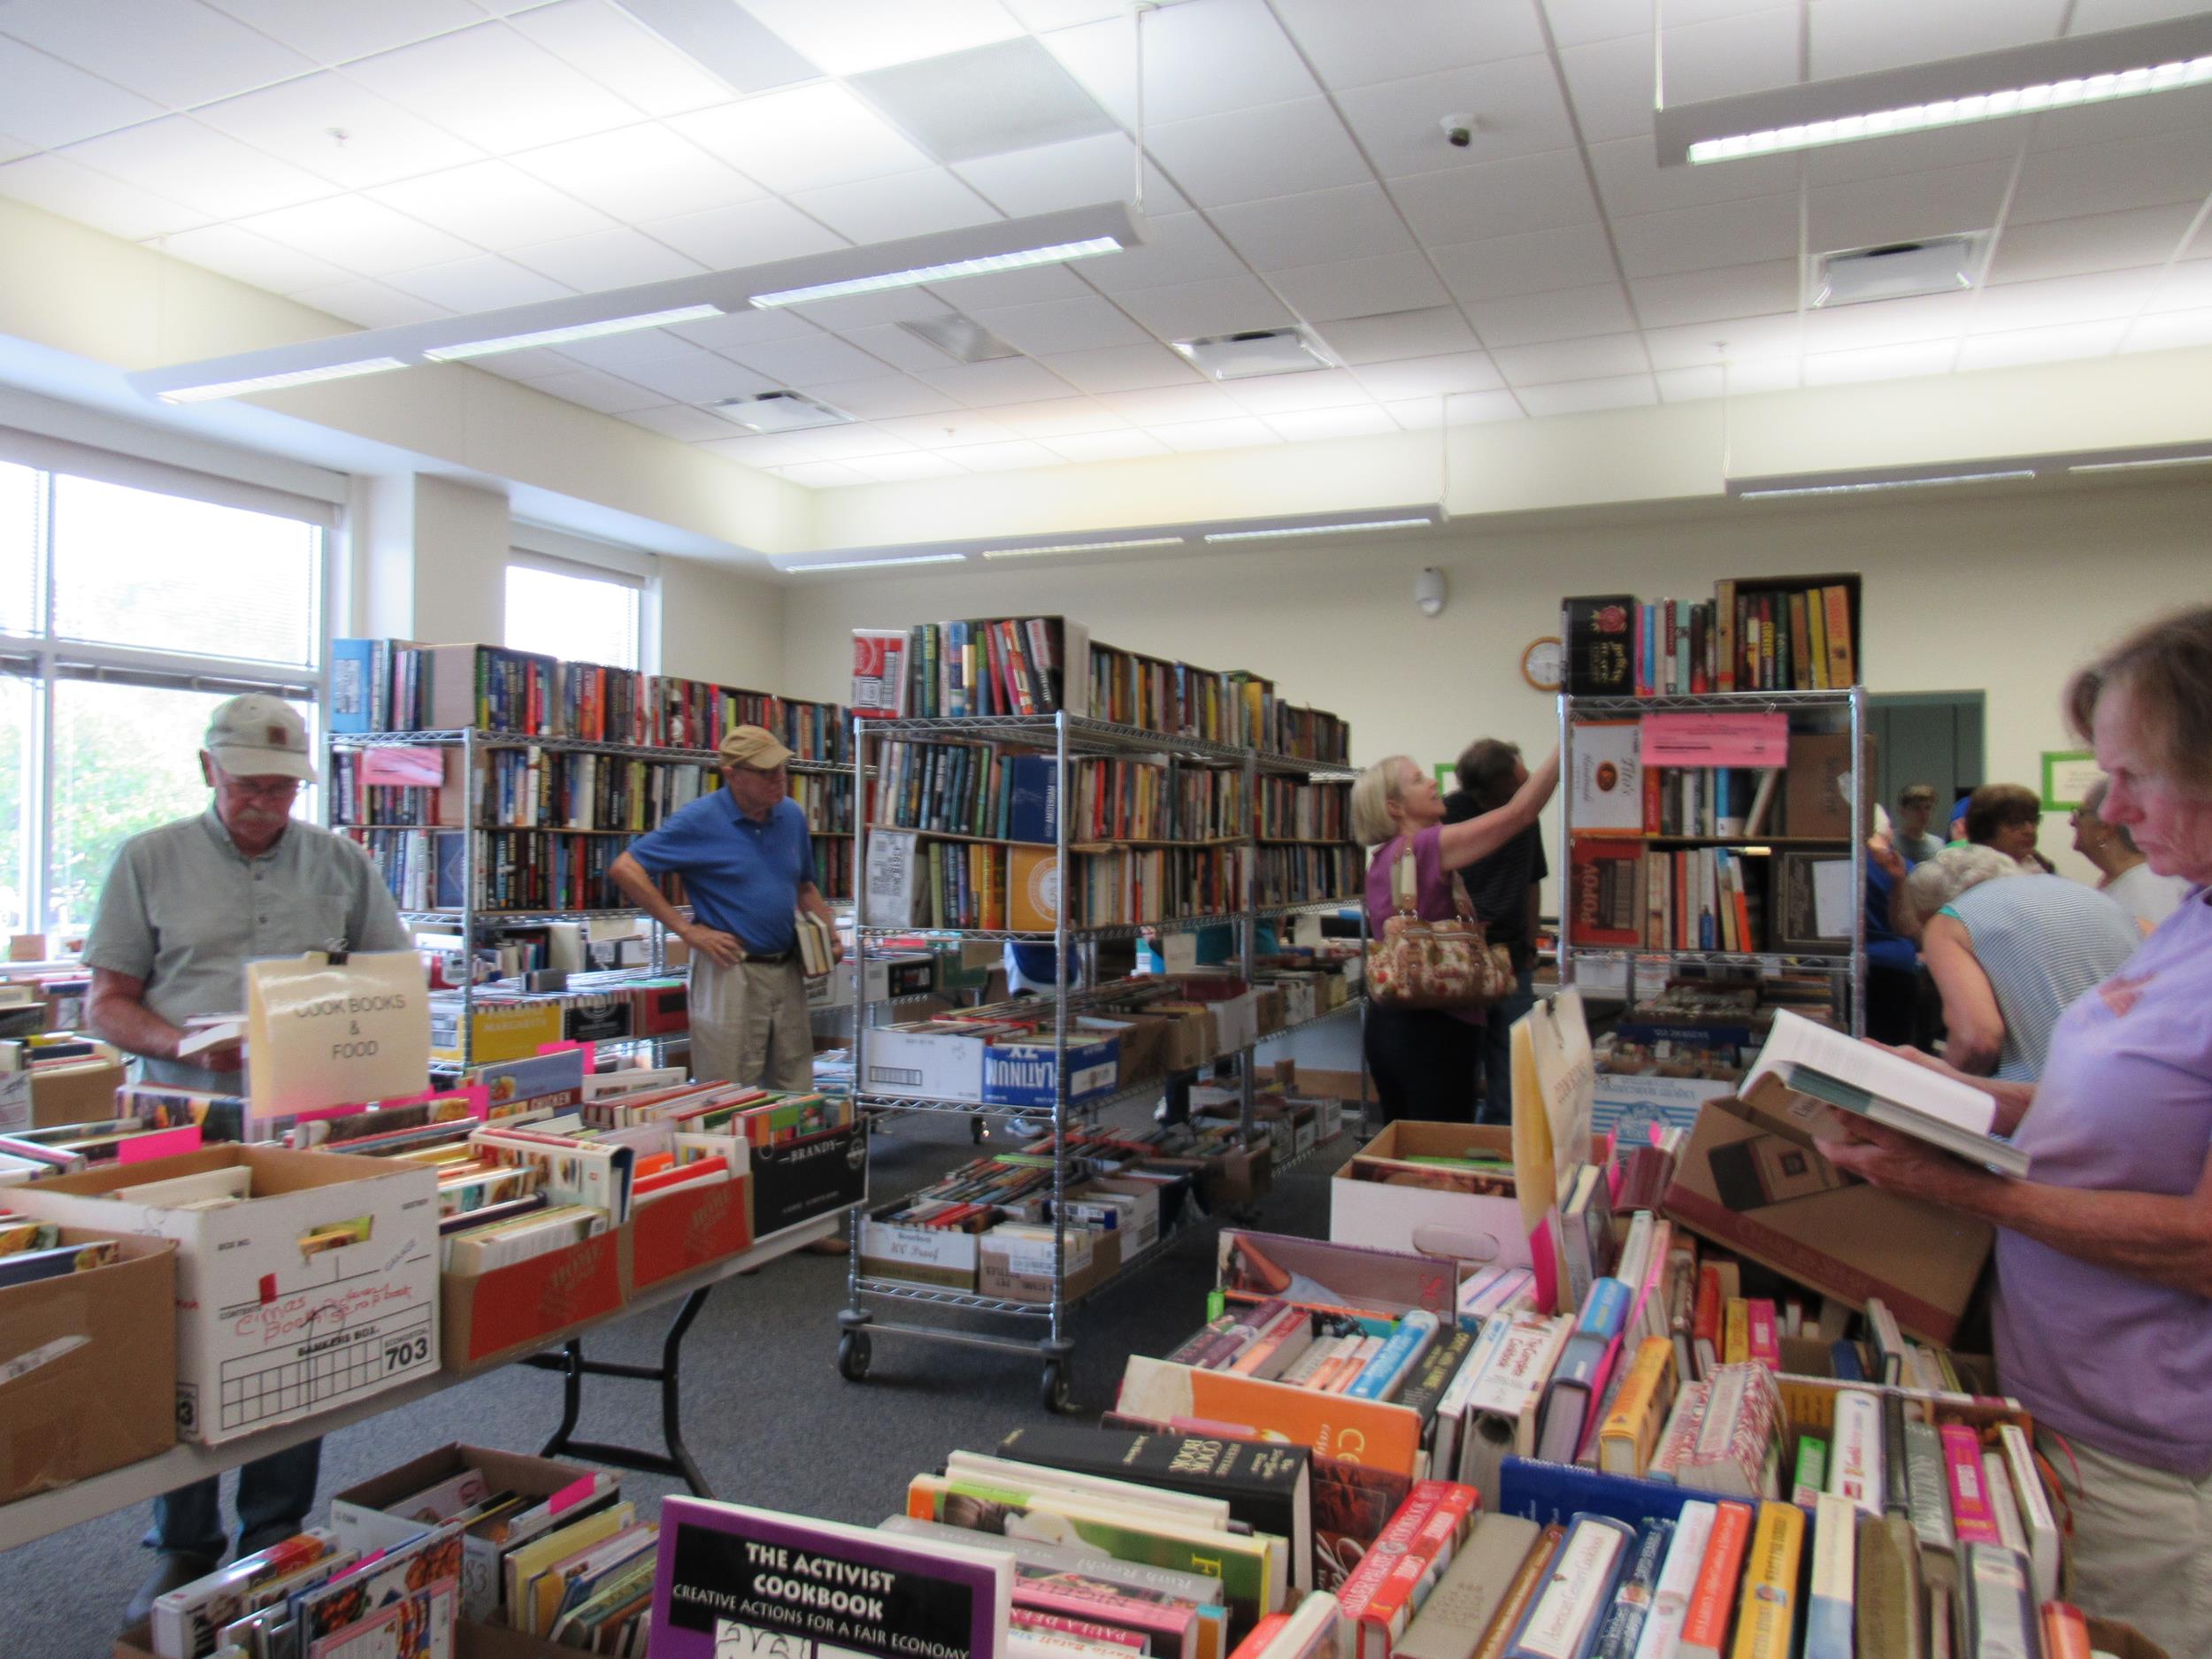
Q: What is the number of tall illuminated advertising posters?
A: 0